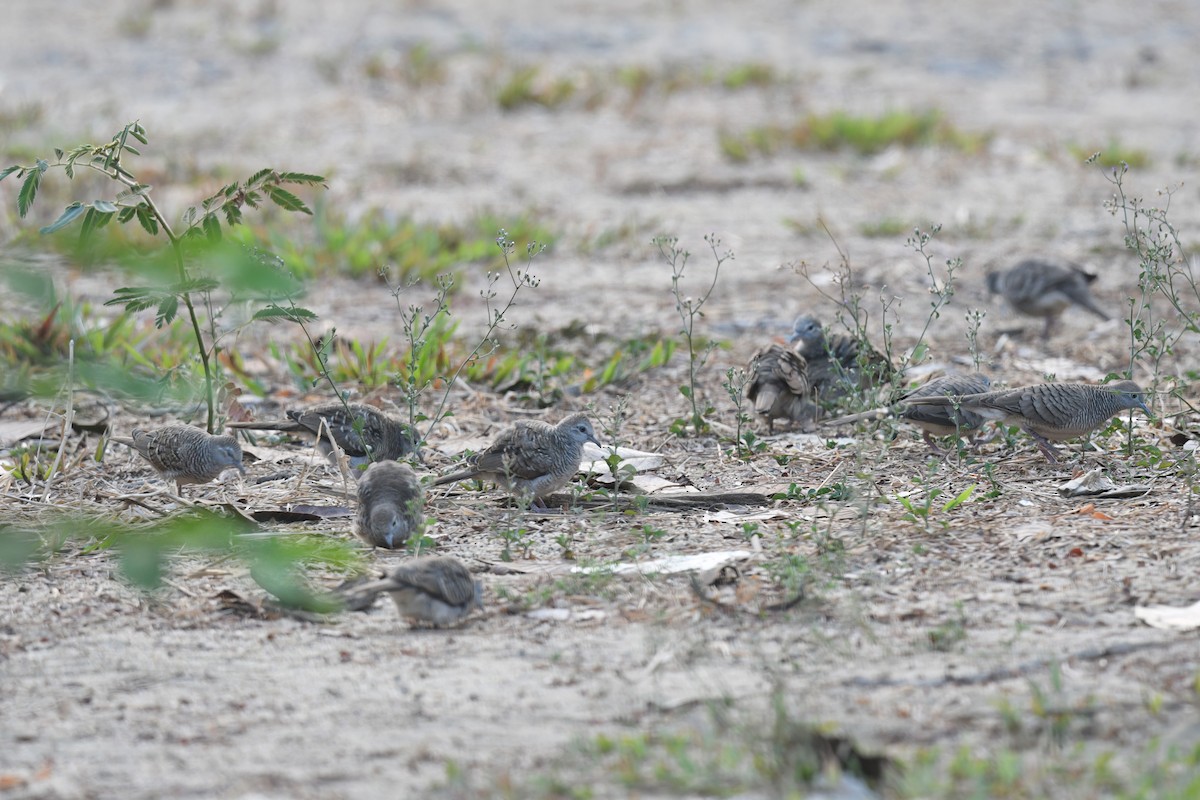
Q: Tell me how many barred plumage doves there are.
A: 10